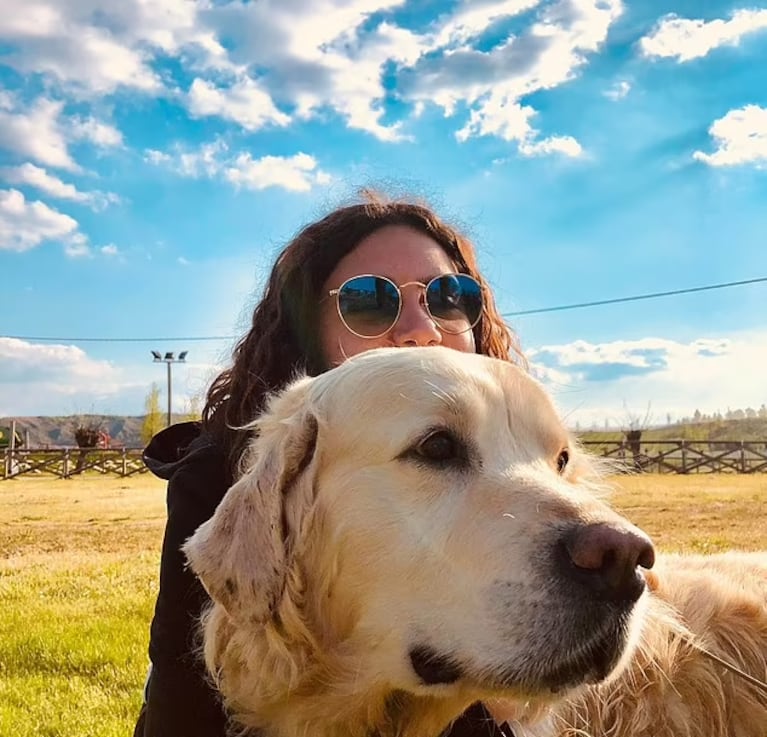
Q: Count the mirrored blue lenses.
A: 2